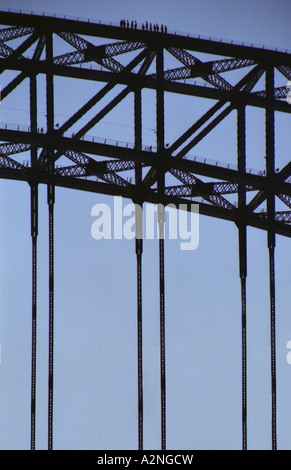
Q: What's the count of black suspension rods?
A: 6